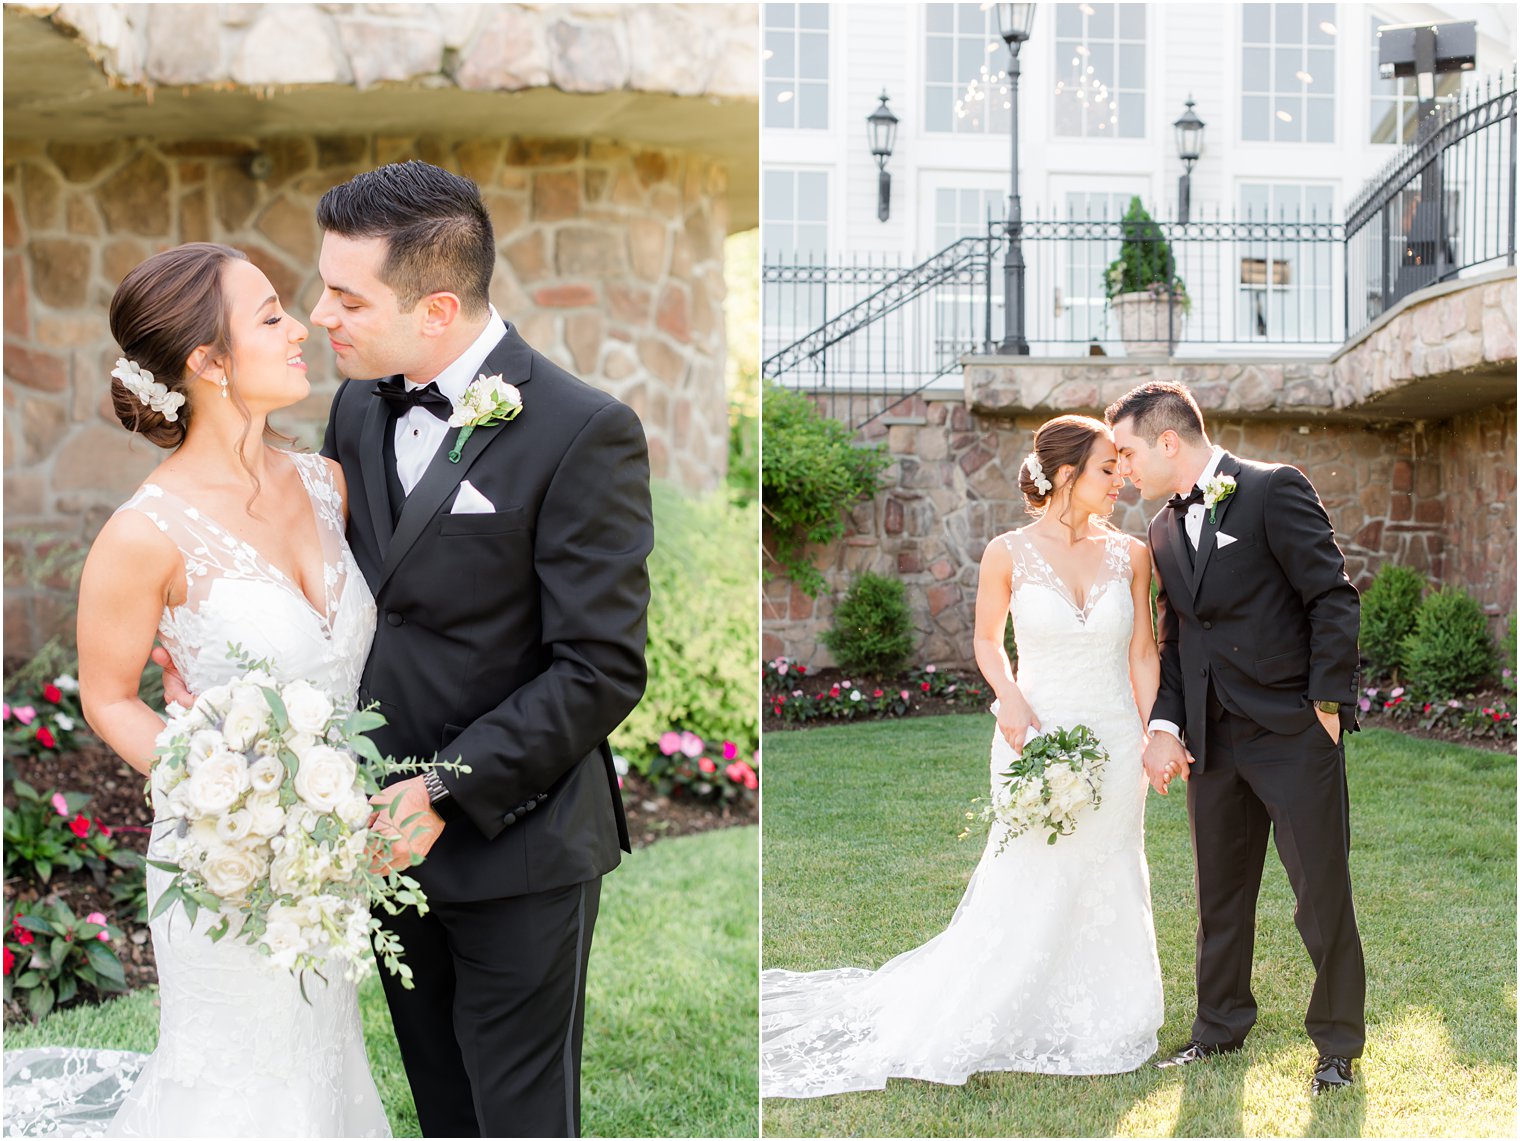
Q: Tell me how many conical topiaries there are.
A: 1